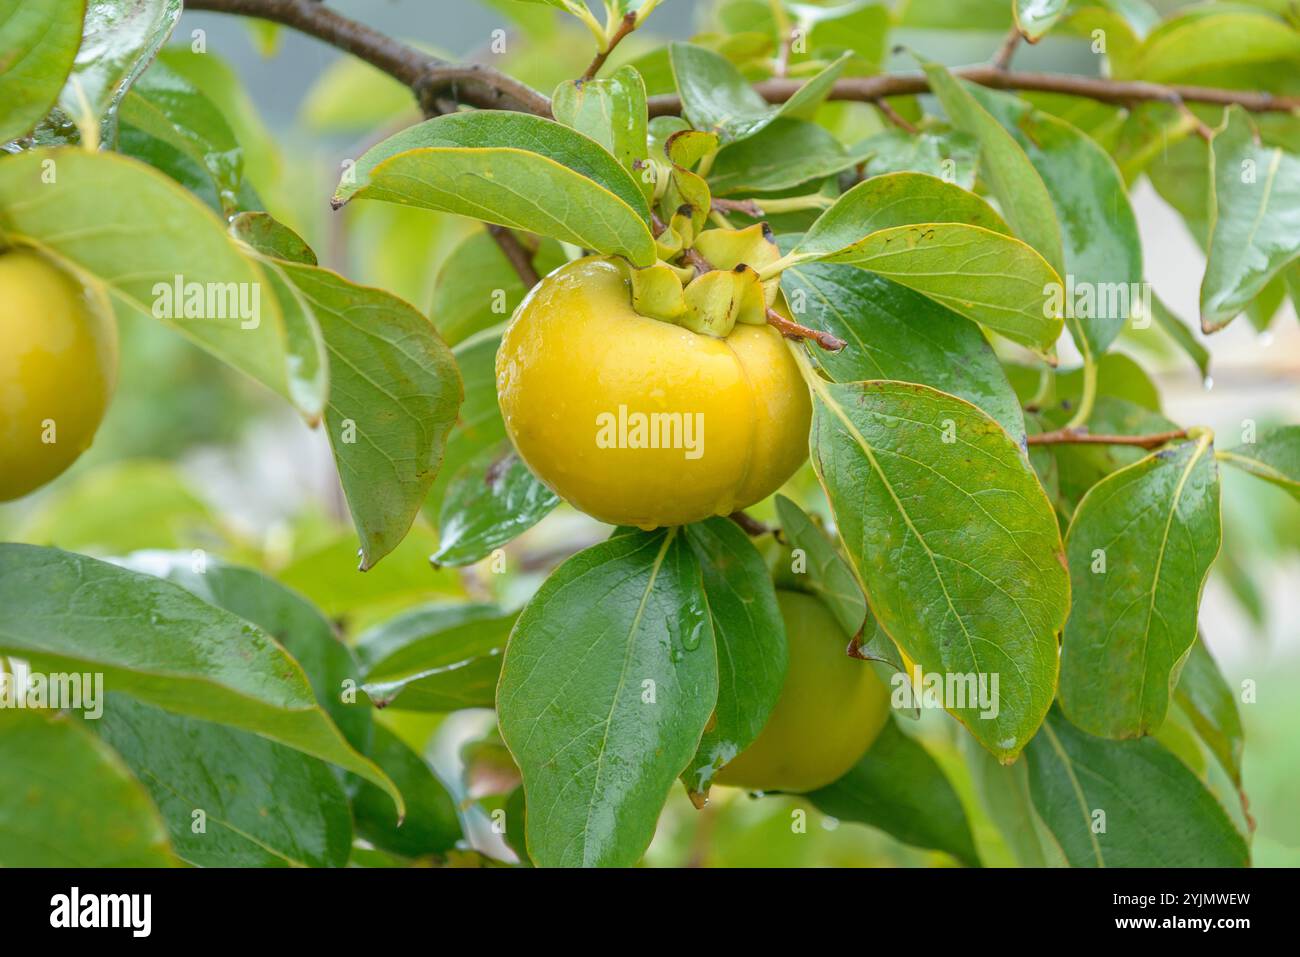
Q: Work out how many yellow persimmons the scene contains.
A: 3